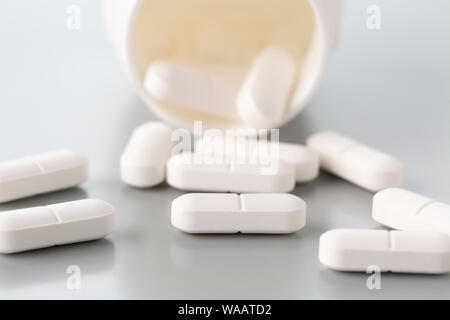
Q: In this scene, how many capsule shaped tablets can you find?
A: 11